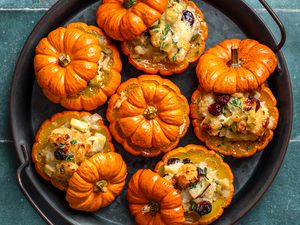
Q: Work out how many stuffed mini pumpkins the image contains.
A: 6